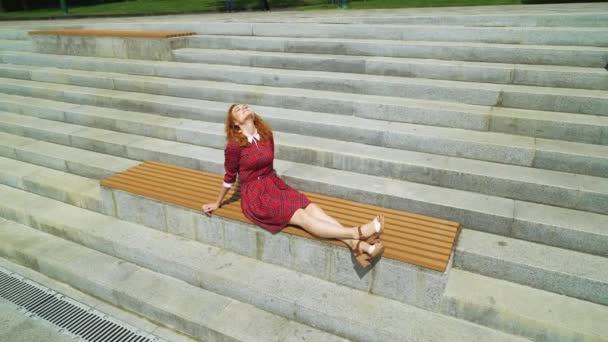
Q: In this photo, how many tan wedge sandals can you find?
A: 2